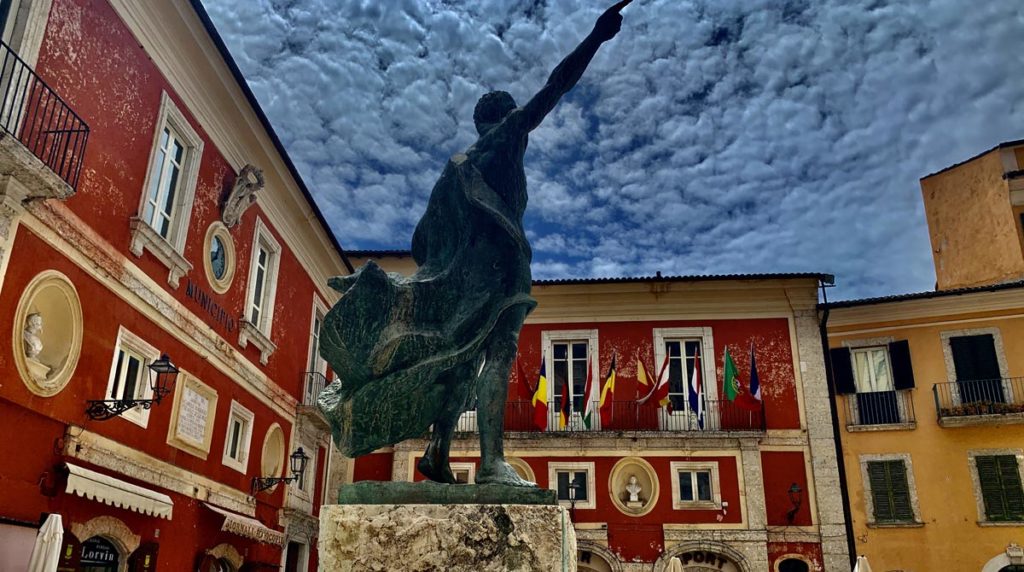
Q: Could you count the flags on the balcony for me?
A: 10